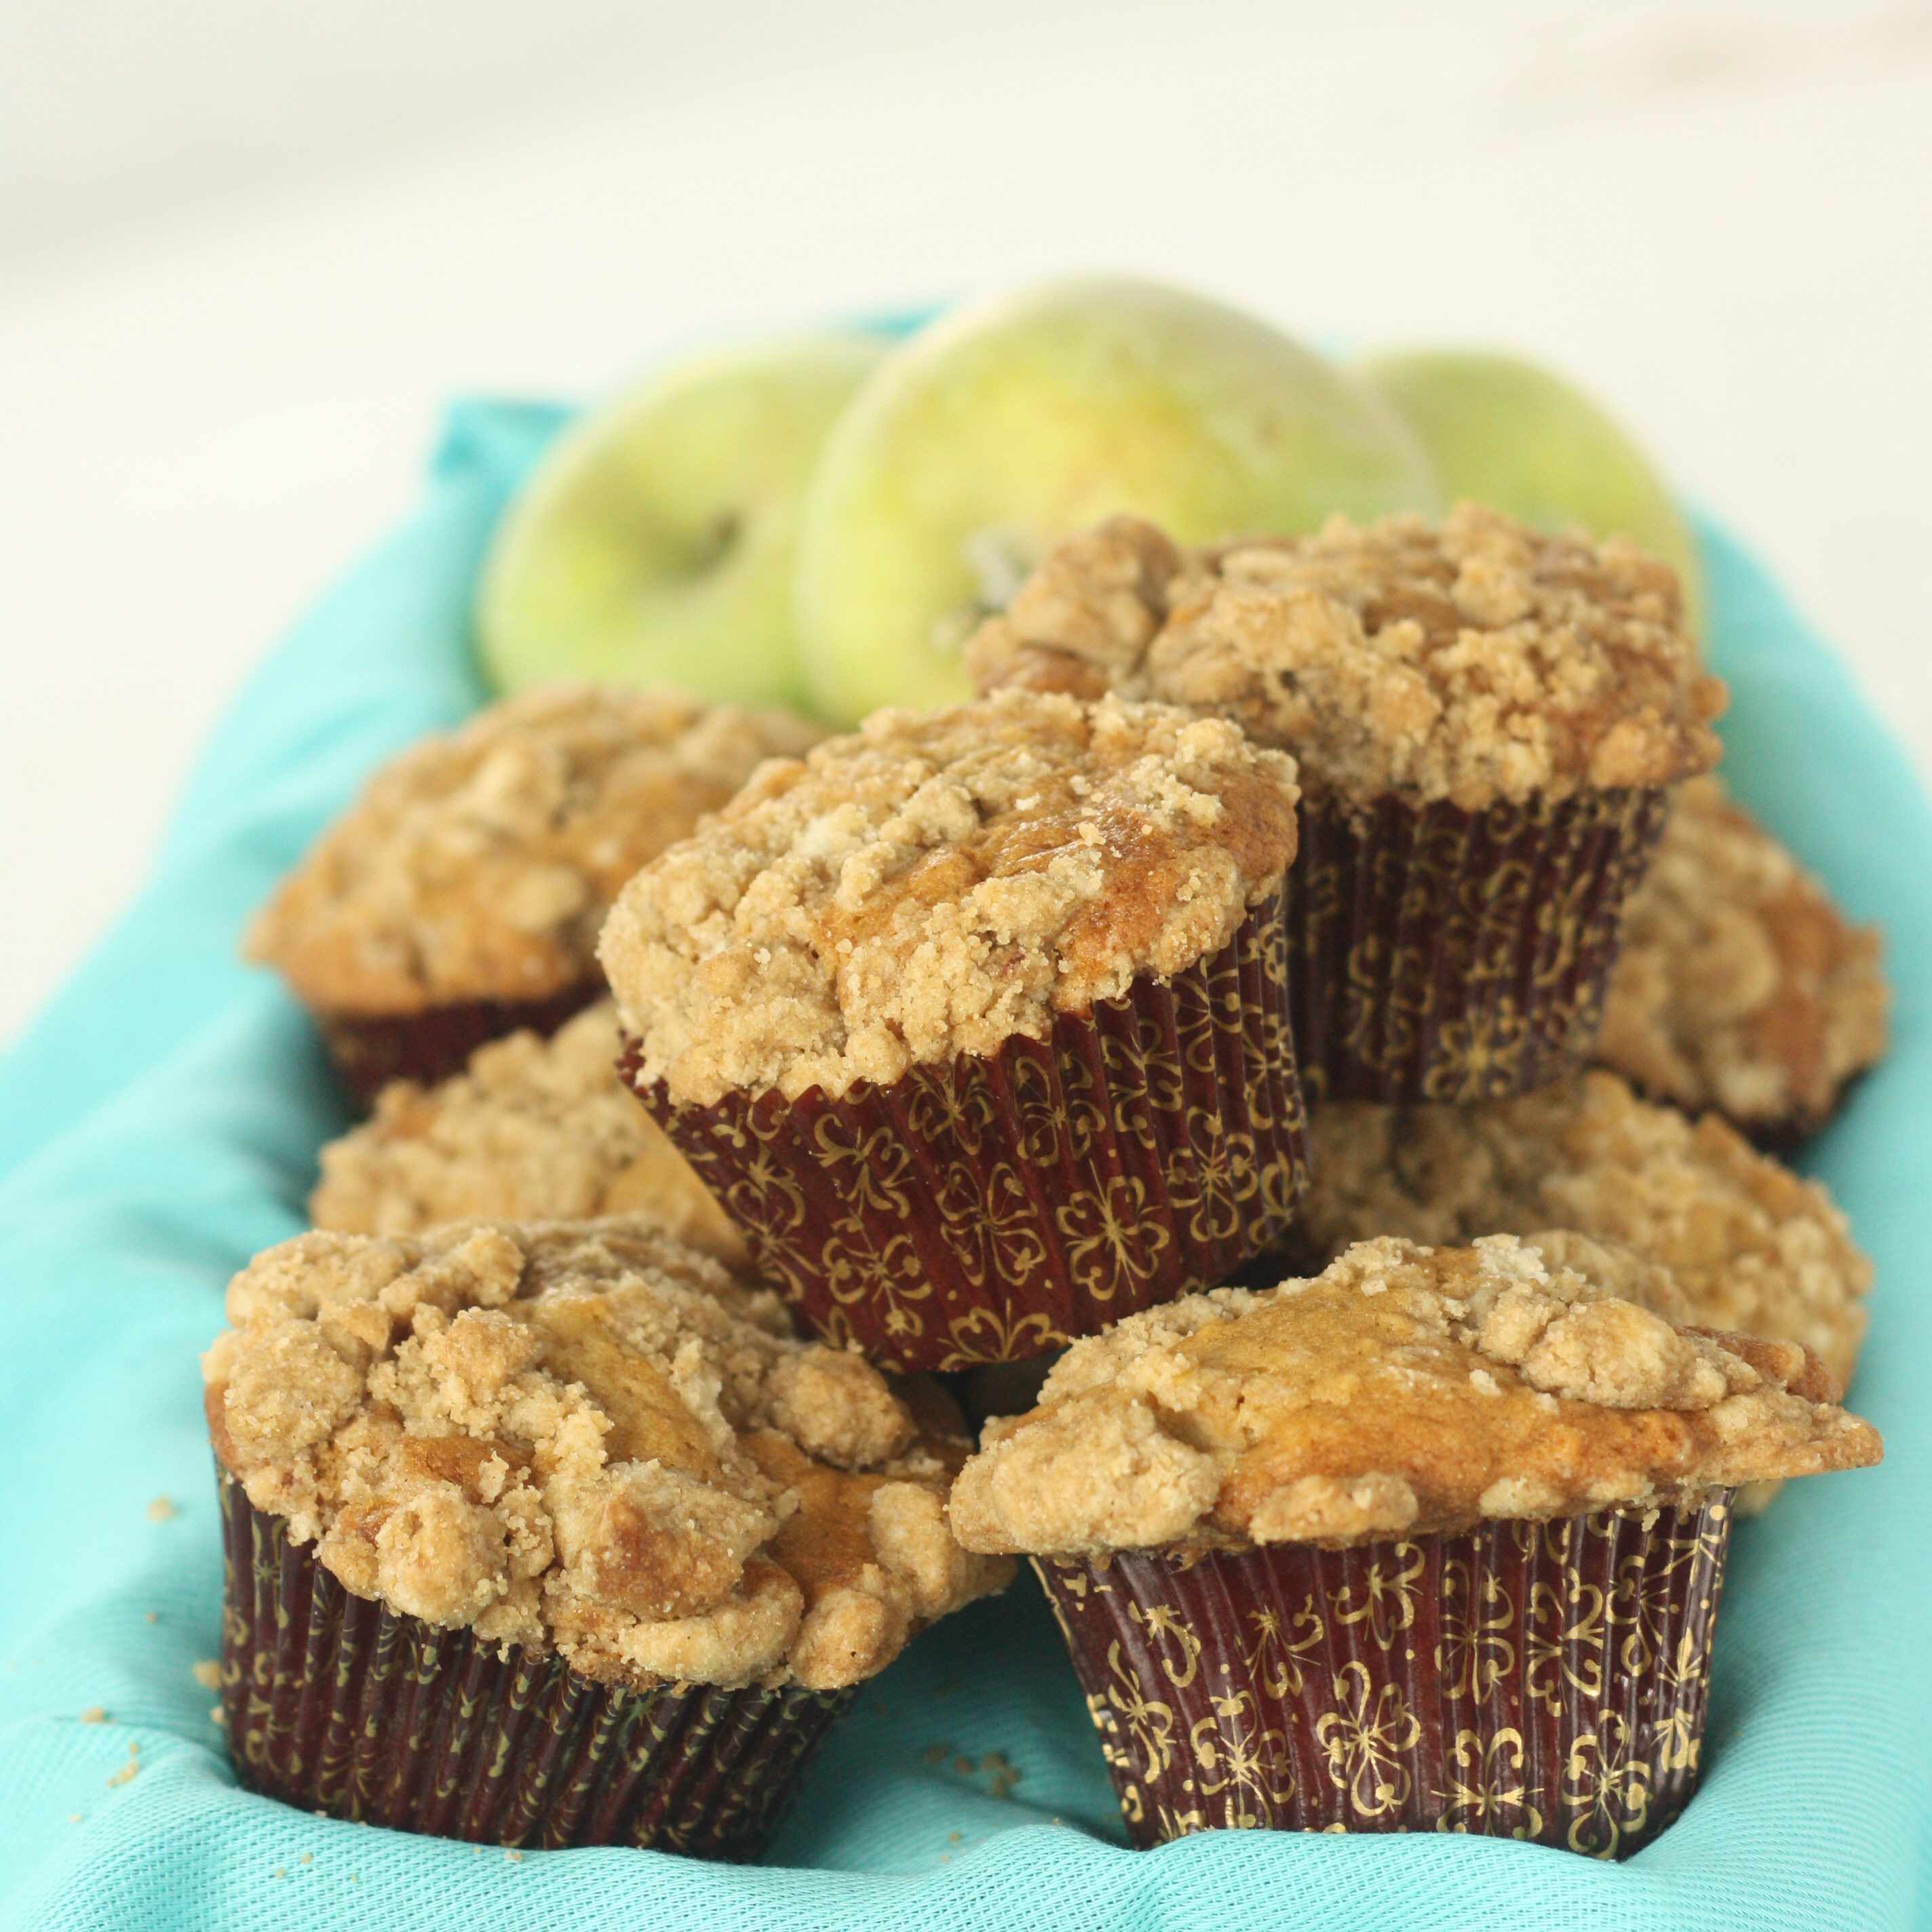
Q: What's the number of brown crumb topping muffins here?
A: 8